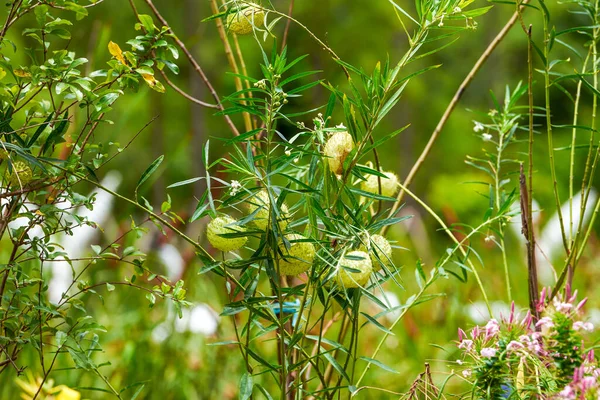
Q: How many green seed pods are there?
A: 9